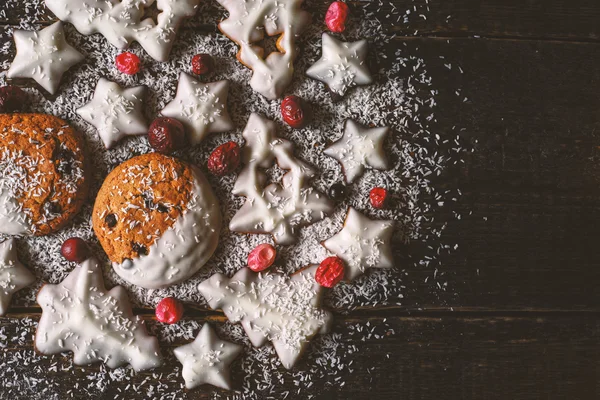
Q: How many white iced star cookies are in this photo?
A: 8